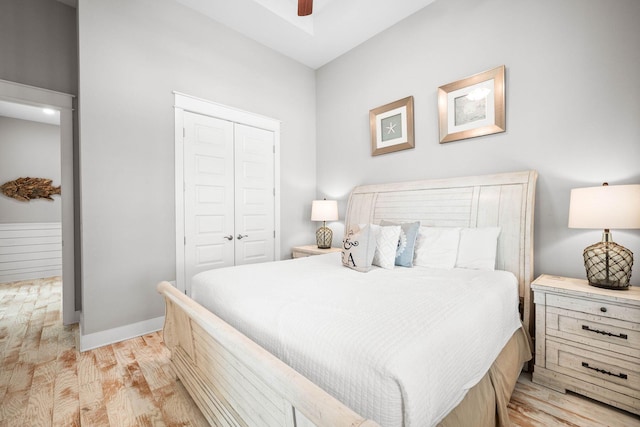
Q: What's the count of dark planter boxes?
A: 0